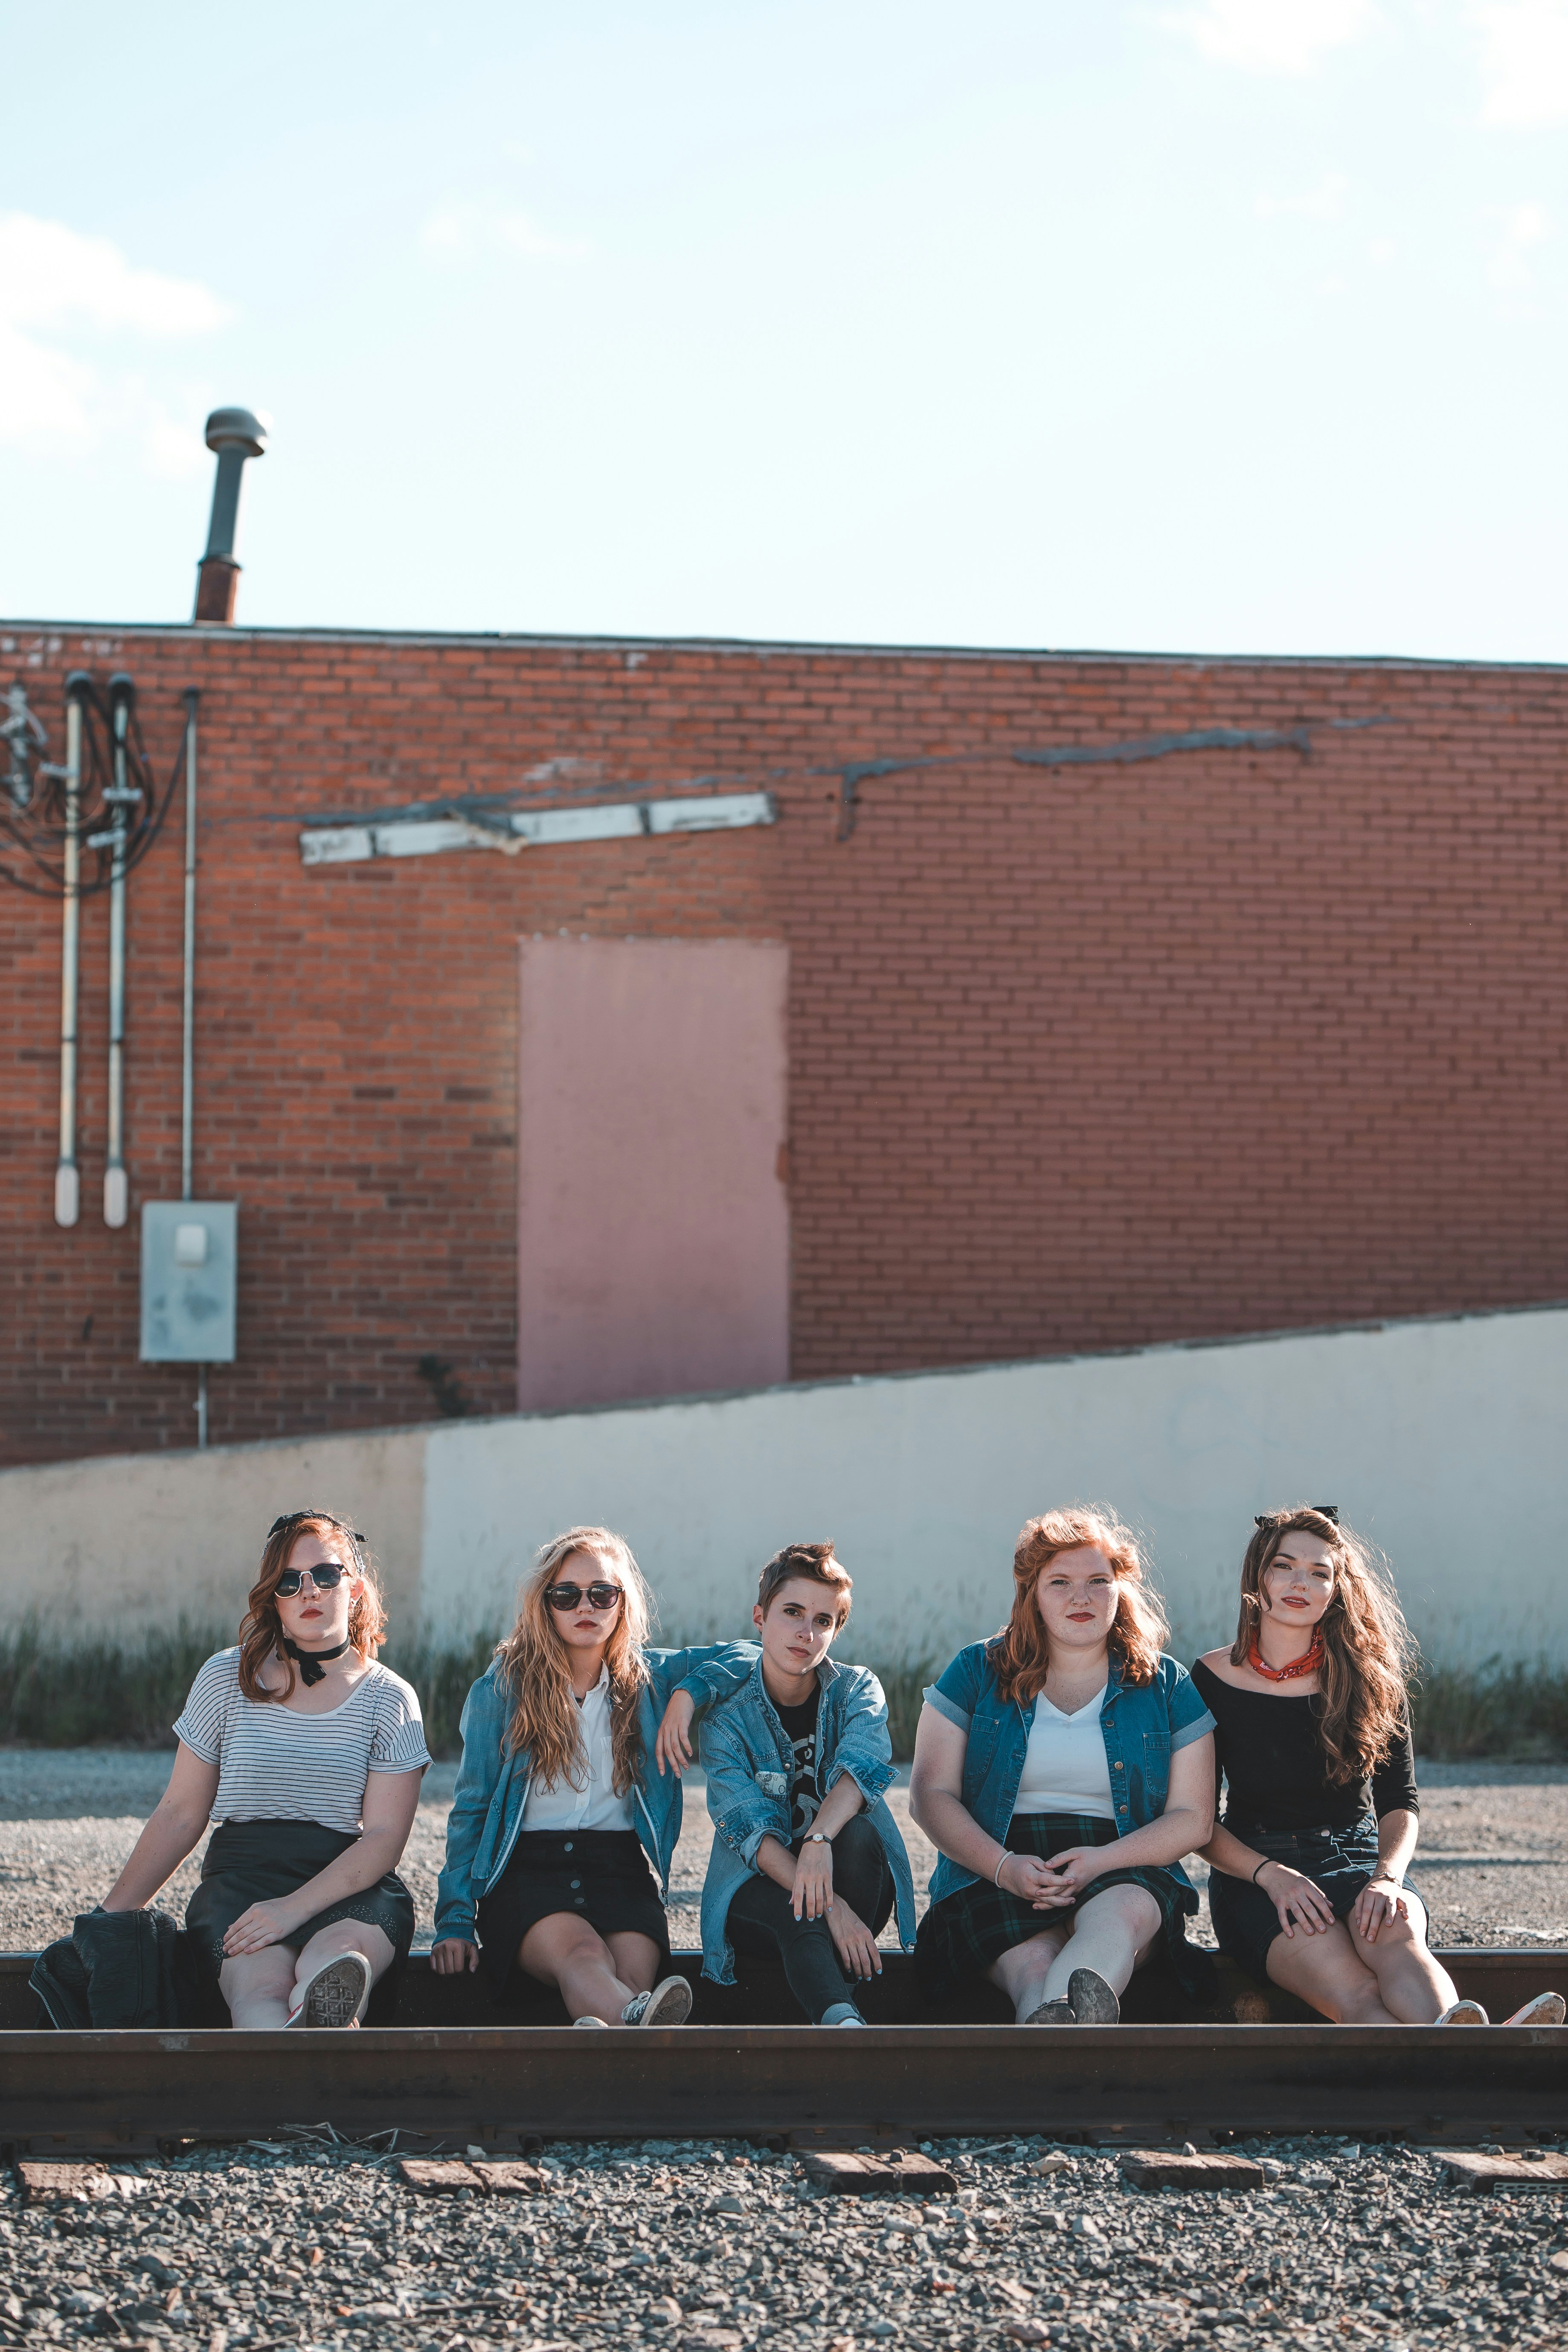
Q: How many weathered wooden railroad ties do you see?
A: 5